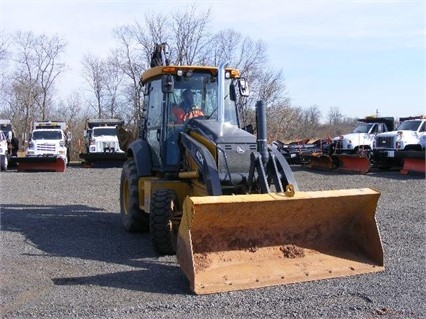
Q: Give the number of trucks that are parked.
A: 5